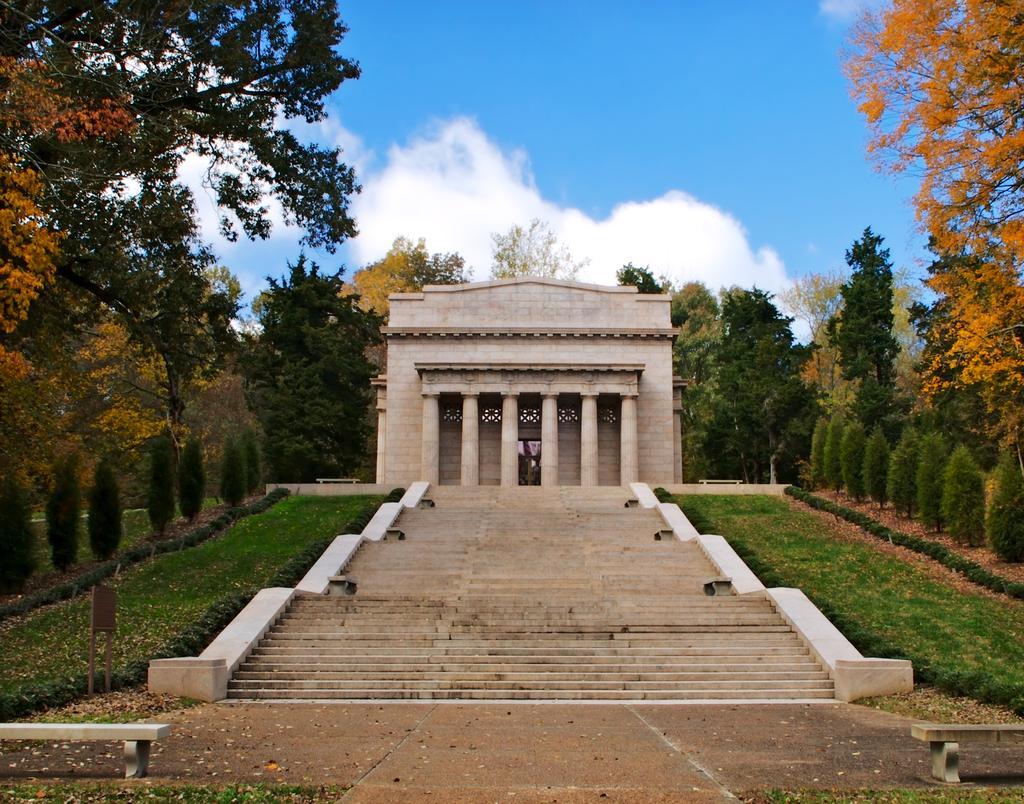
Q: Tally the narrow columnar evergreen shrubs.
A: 15